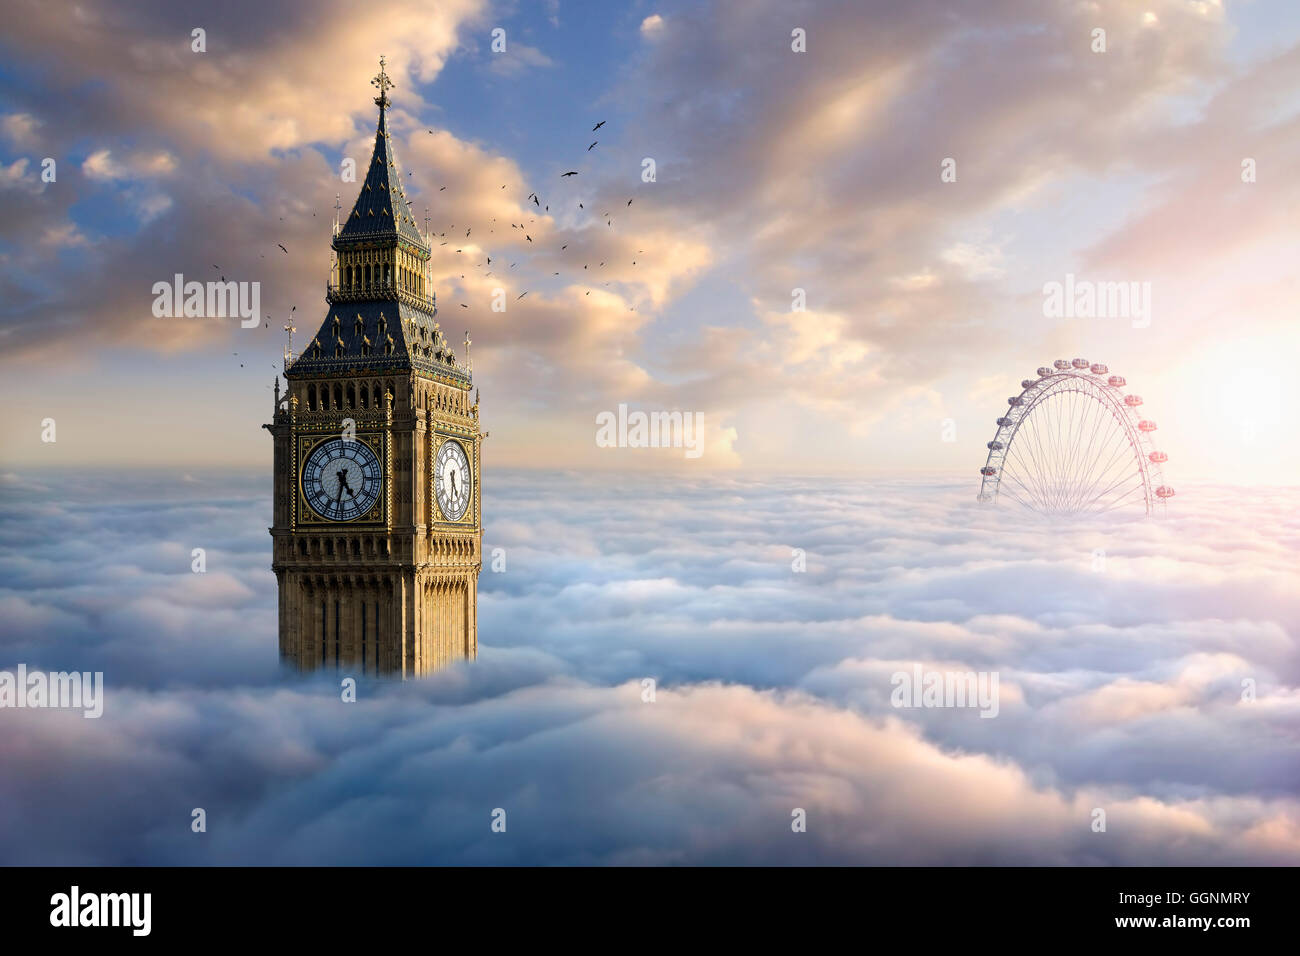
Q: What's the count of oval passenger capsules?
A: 14